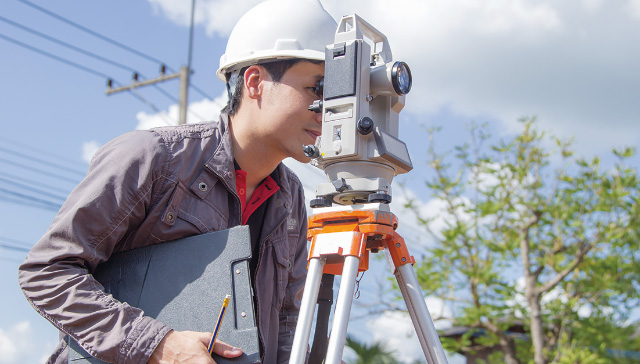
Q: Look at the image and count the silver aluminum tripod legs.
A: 3